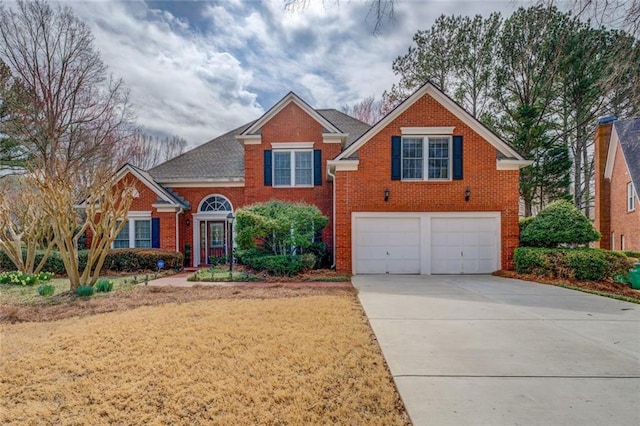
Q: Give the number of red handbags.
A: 0